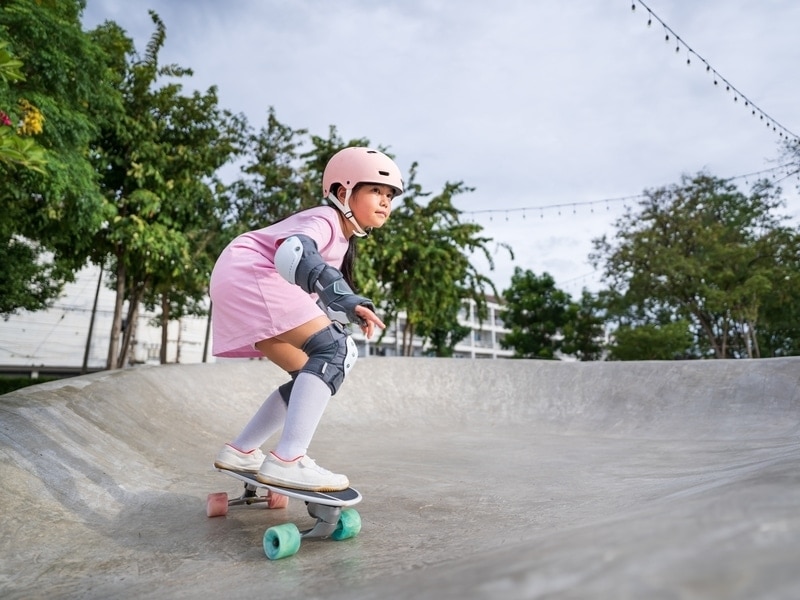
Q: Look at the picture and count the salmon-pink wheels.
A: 2